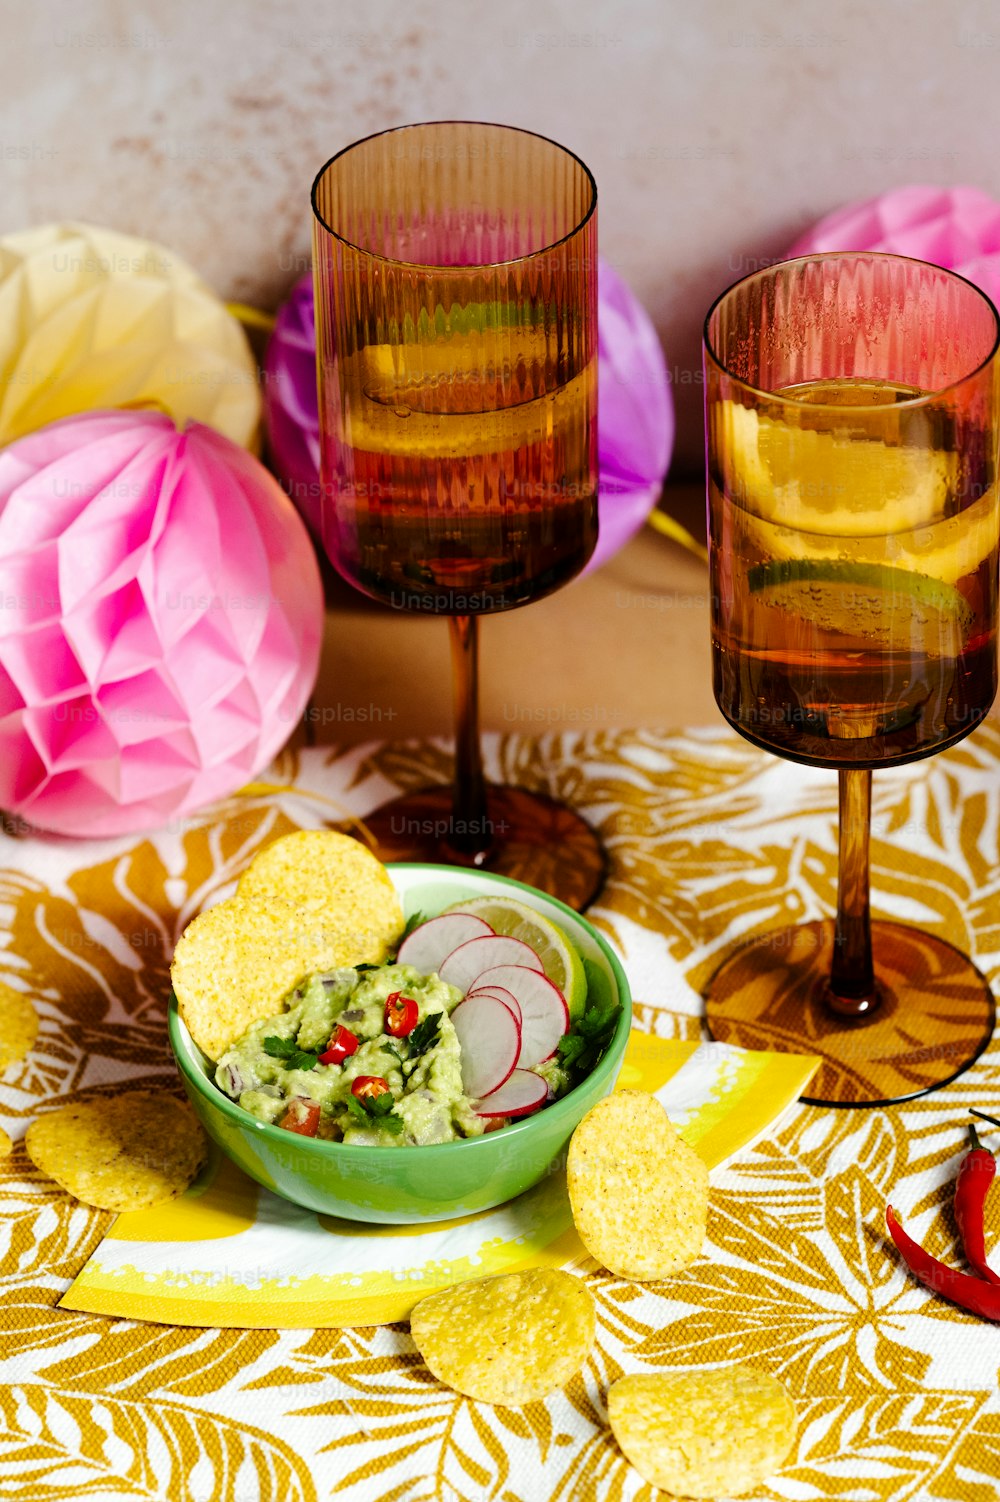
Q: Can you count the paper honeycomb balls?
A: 4